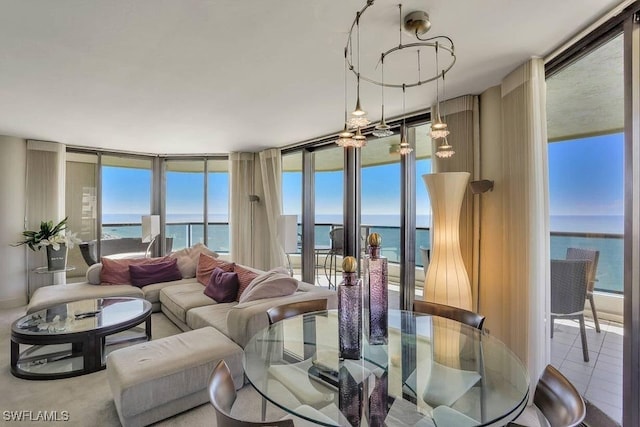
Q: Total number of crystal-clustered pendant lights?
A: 7